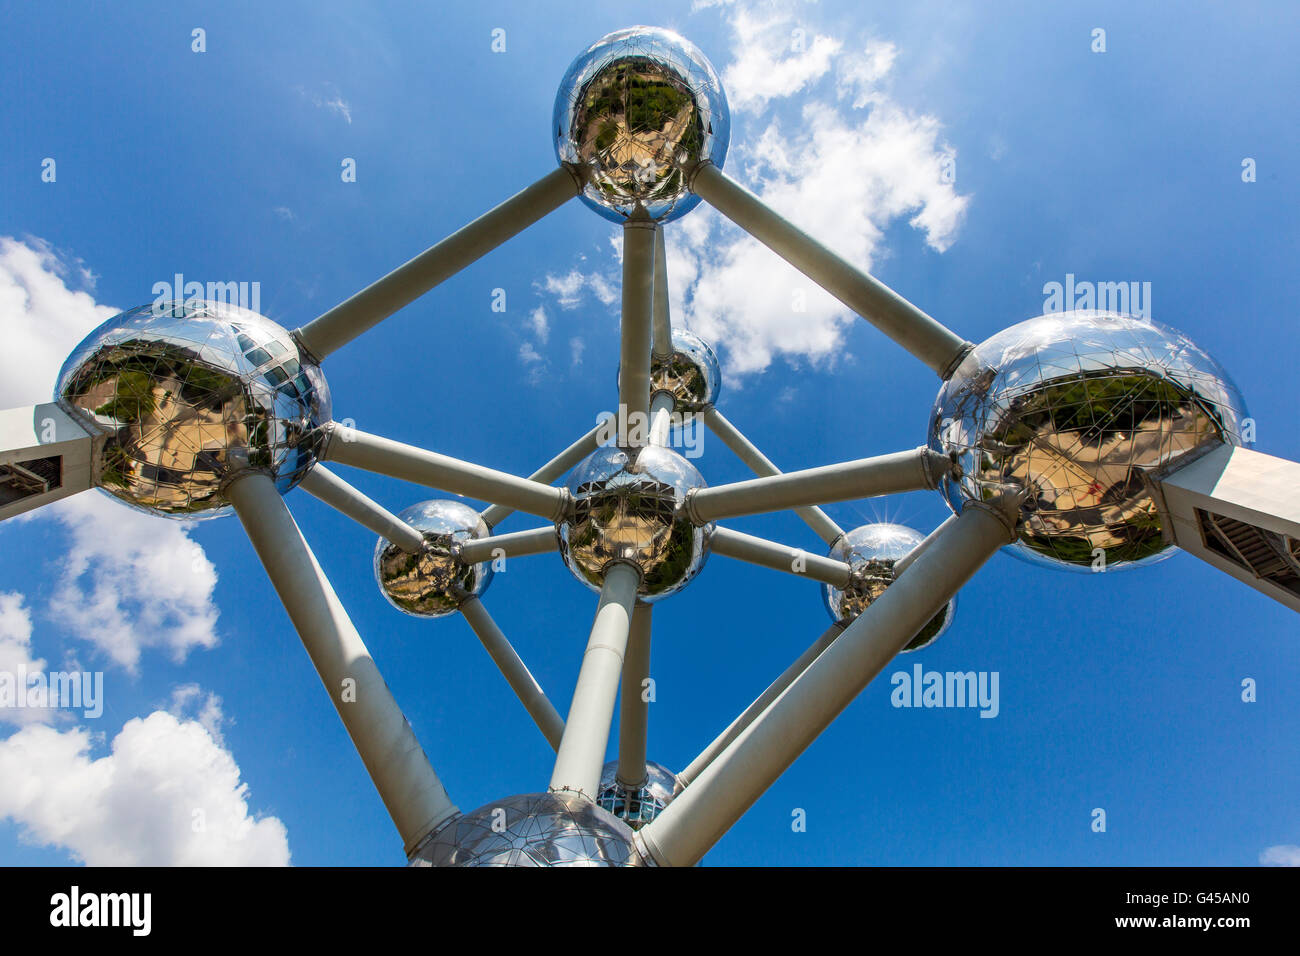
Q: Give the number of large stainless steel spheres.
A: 9